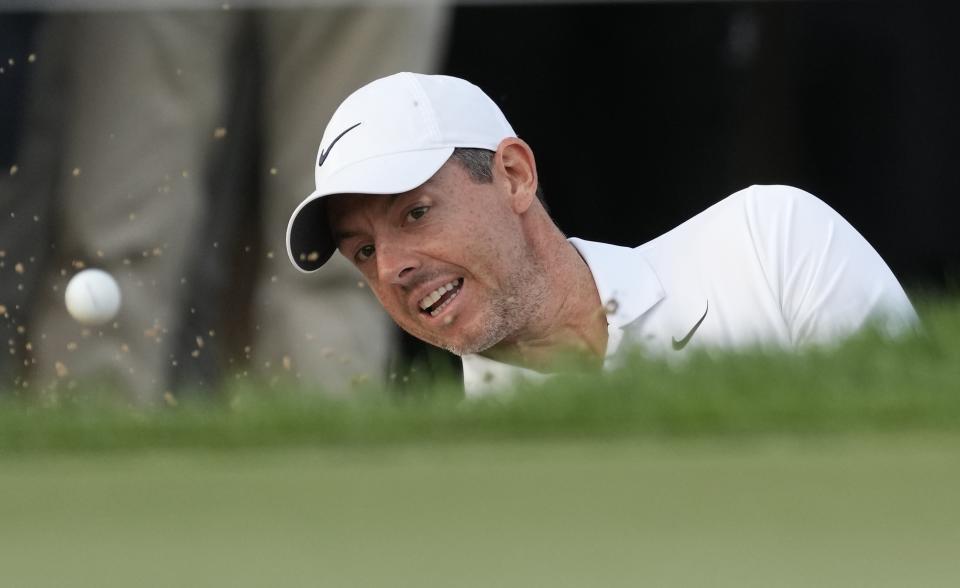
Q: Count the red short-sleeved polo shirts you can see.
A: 0